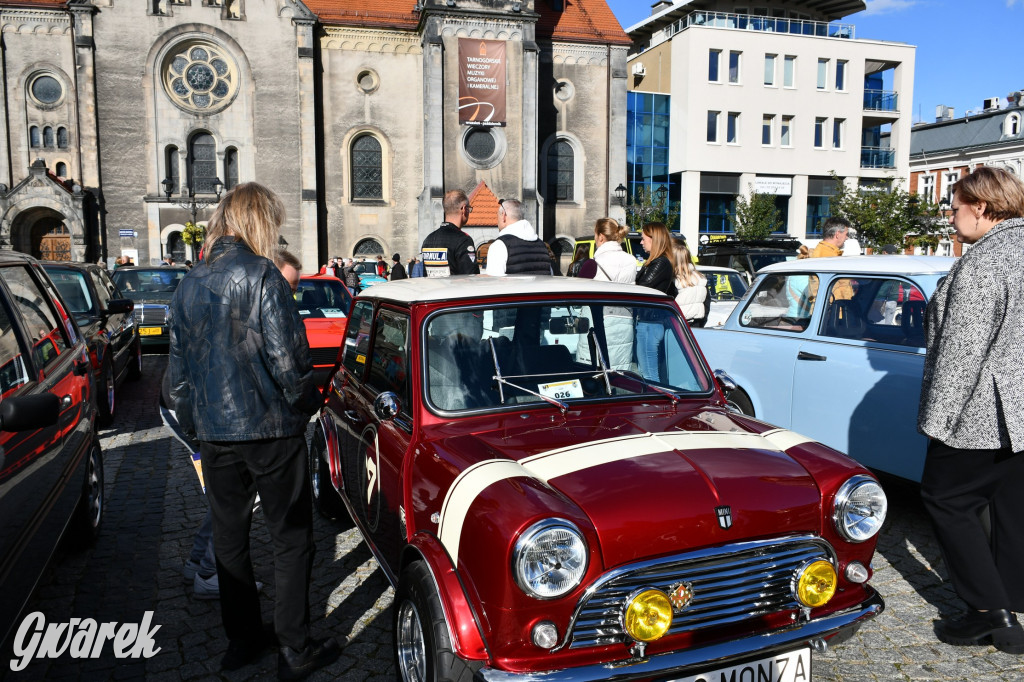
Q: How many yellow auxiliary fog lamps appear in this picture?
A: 2